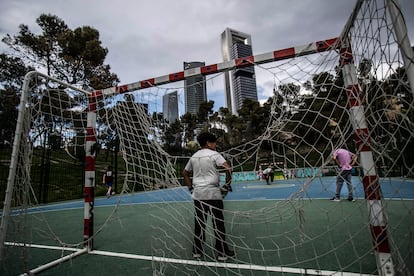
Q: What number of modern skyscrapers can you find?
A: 3